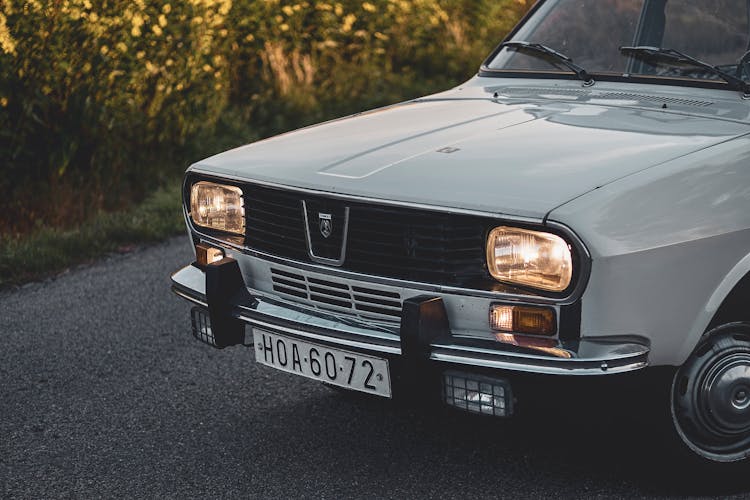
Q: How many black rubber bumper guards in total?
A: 2